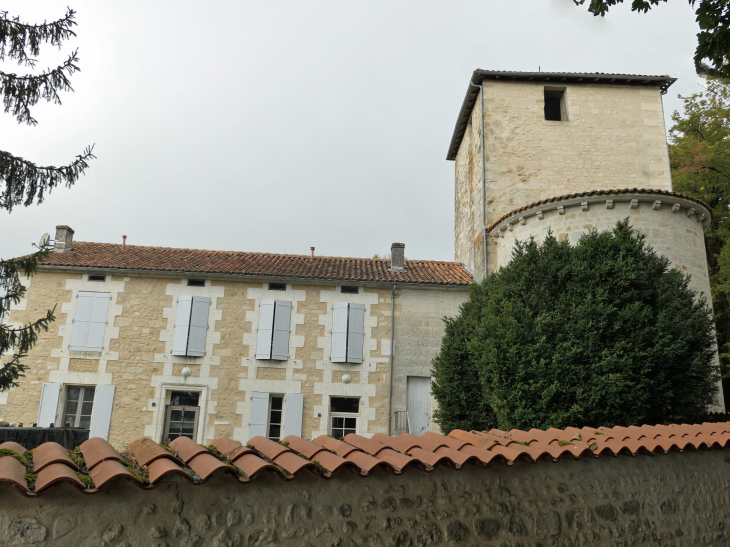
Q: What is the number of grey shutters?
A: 12